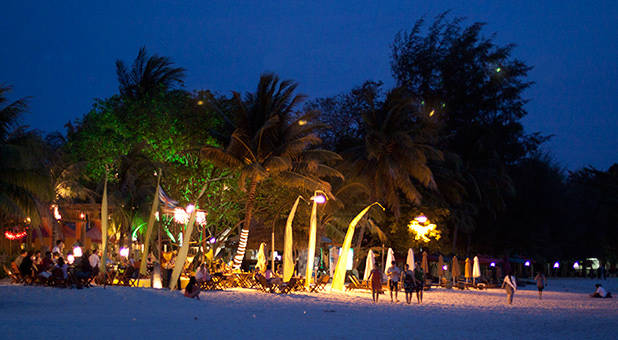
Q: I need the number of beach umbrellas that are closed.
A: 9